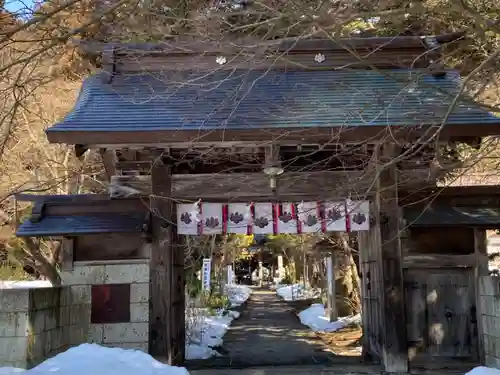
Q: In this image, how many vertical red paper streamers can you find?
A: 7